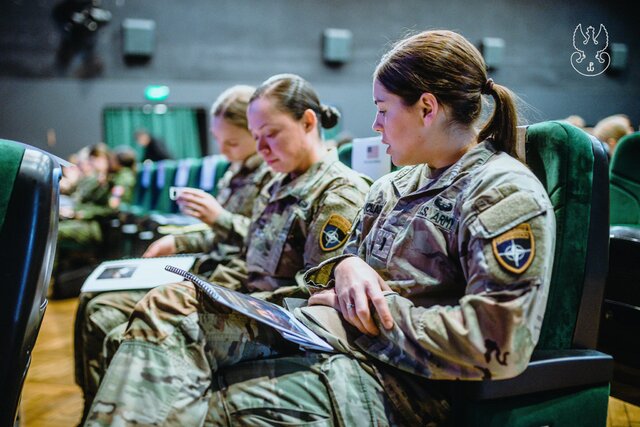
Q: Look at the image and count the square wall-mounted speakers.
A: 4